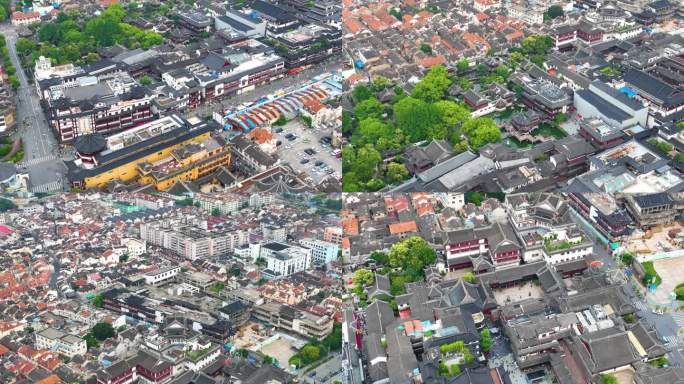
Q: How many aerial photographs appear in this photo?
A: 4